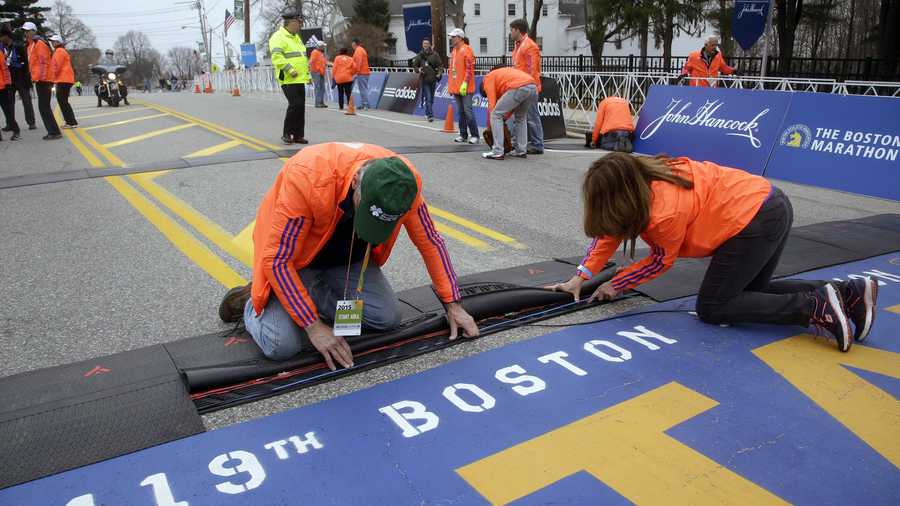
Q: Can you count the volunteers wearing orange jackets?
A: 13